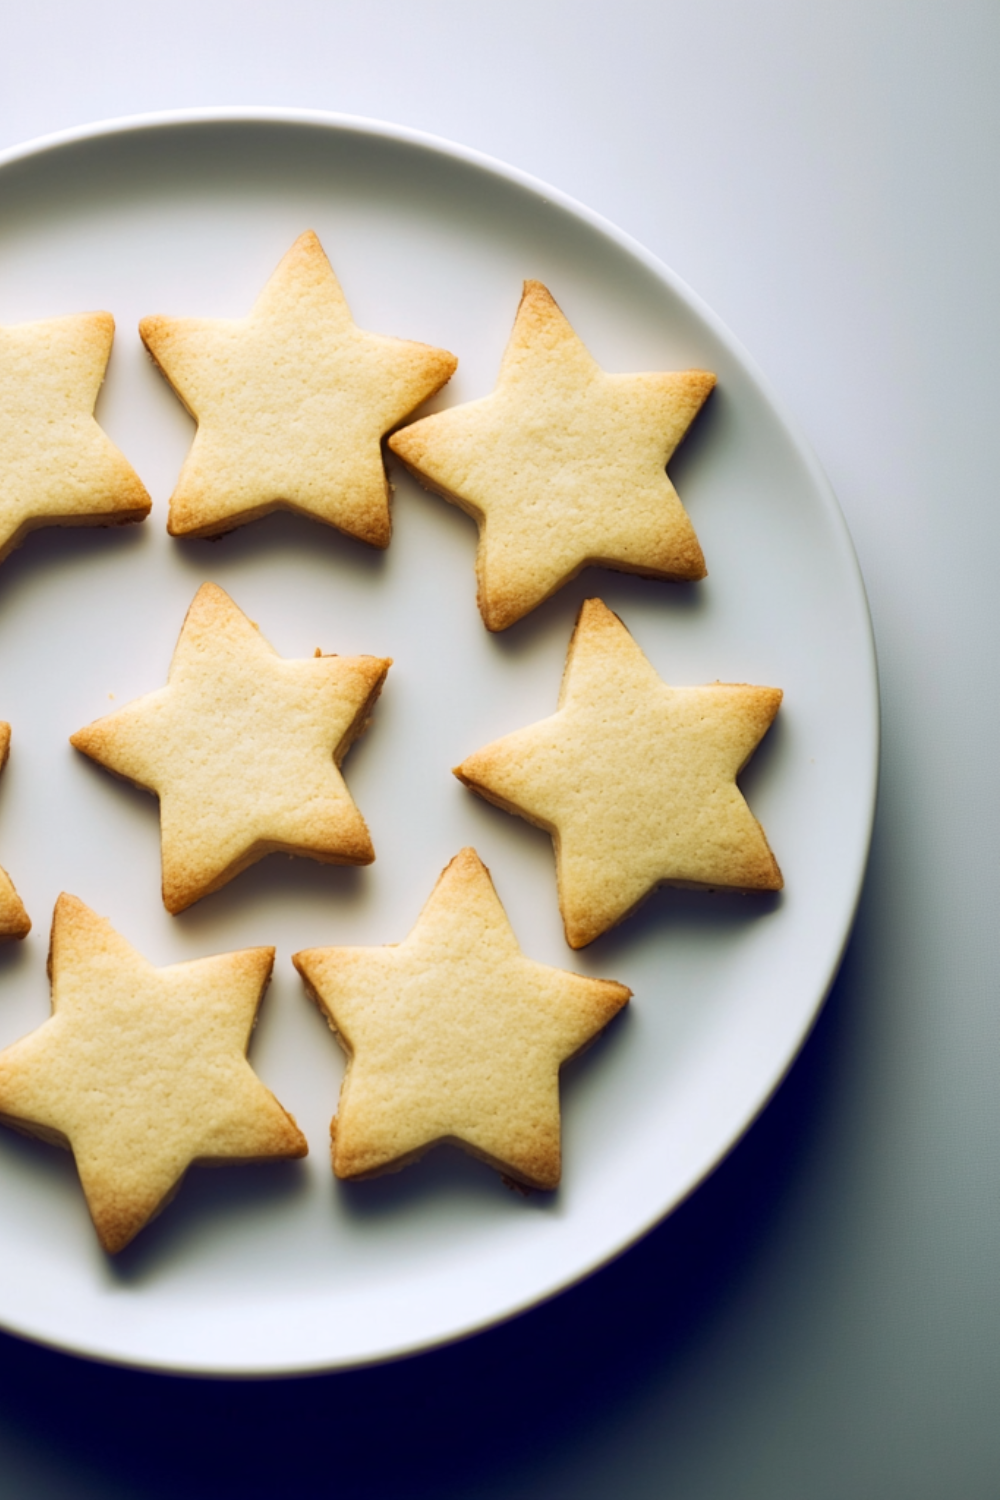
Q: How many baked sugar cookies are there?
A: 8